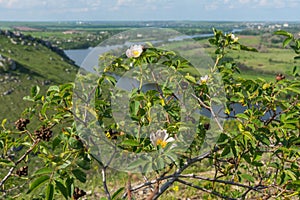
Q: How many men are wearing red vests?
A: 0